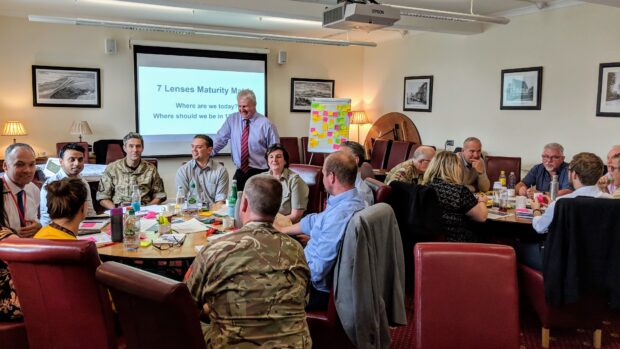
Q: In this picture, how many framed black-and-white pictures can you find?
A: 5